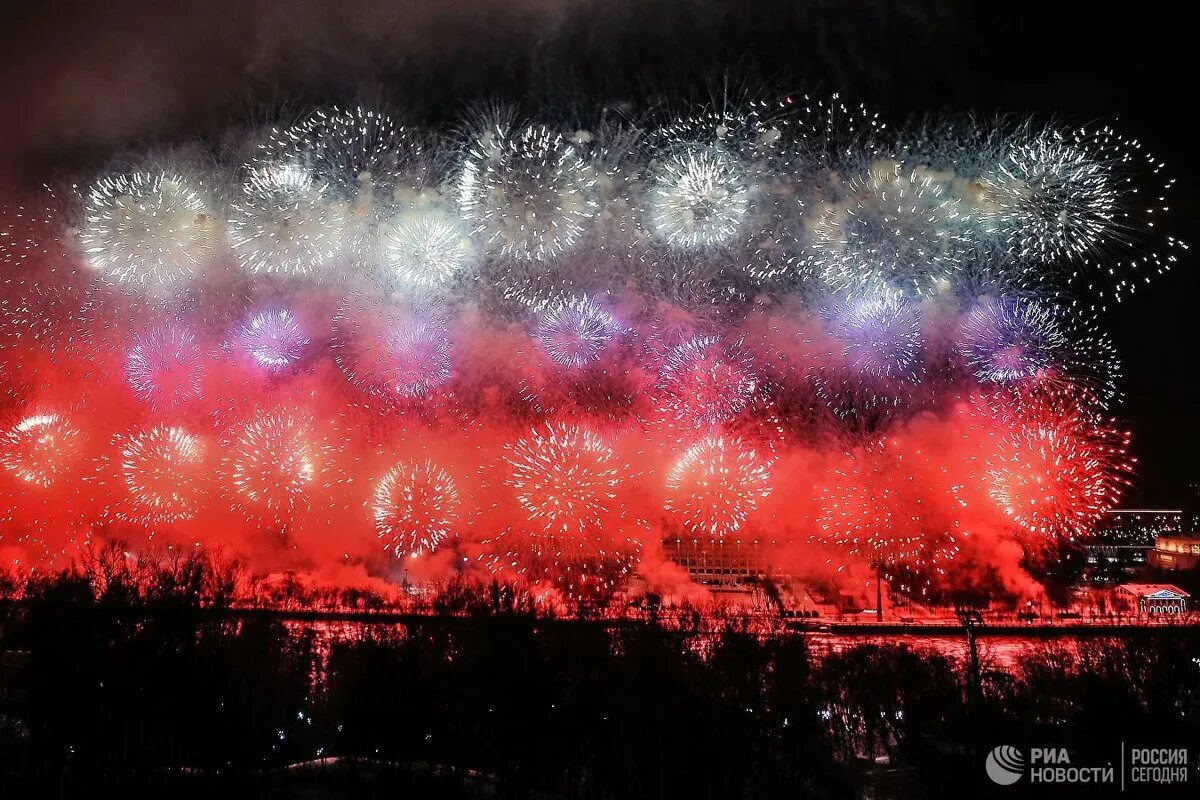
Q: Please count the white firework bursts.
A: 7